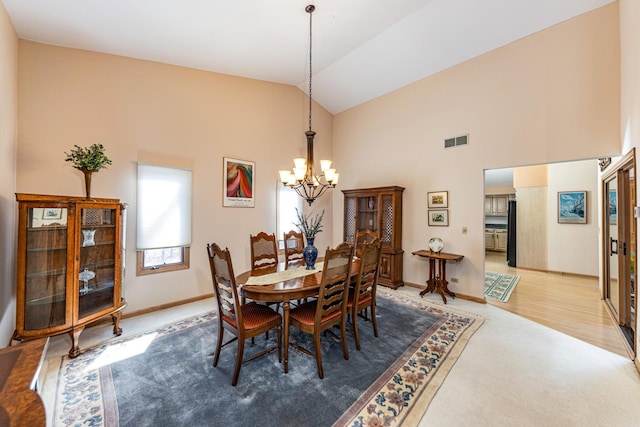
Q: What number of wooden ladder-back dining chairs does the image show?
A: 6